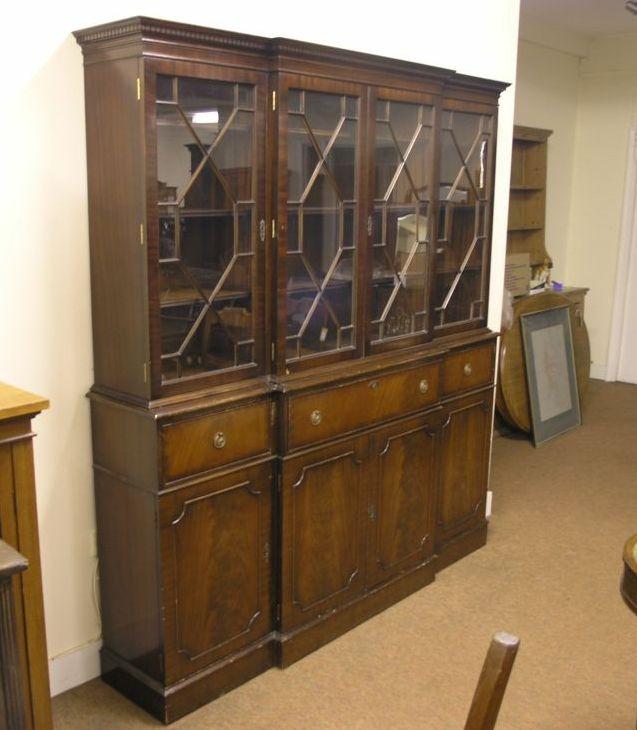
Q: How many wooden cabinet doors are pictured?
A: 4